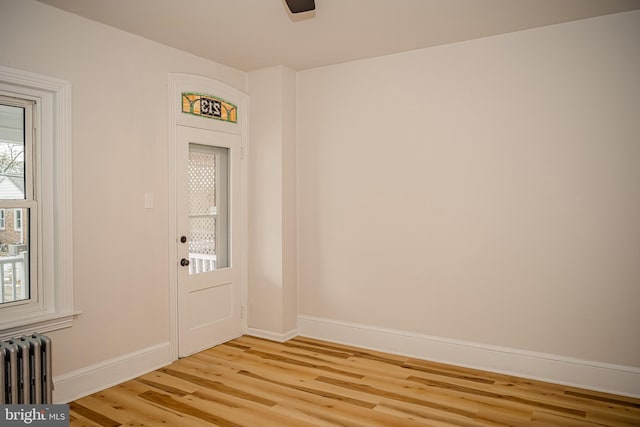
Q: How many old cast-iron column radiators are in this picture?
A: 1